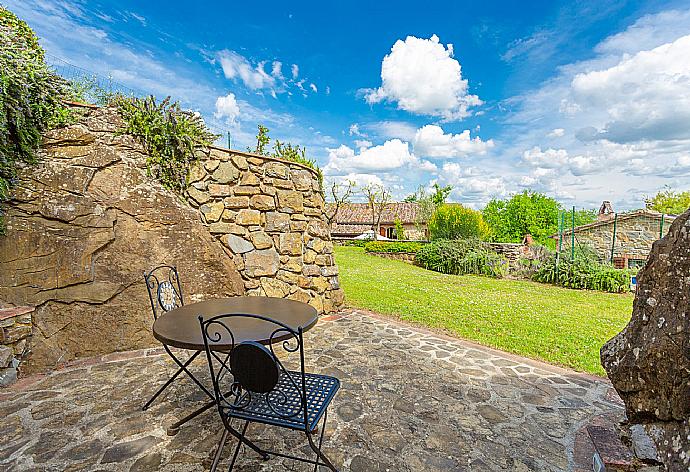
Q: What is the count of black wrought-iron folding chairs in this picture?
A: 2